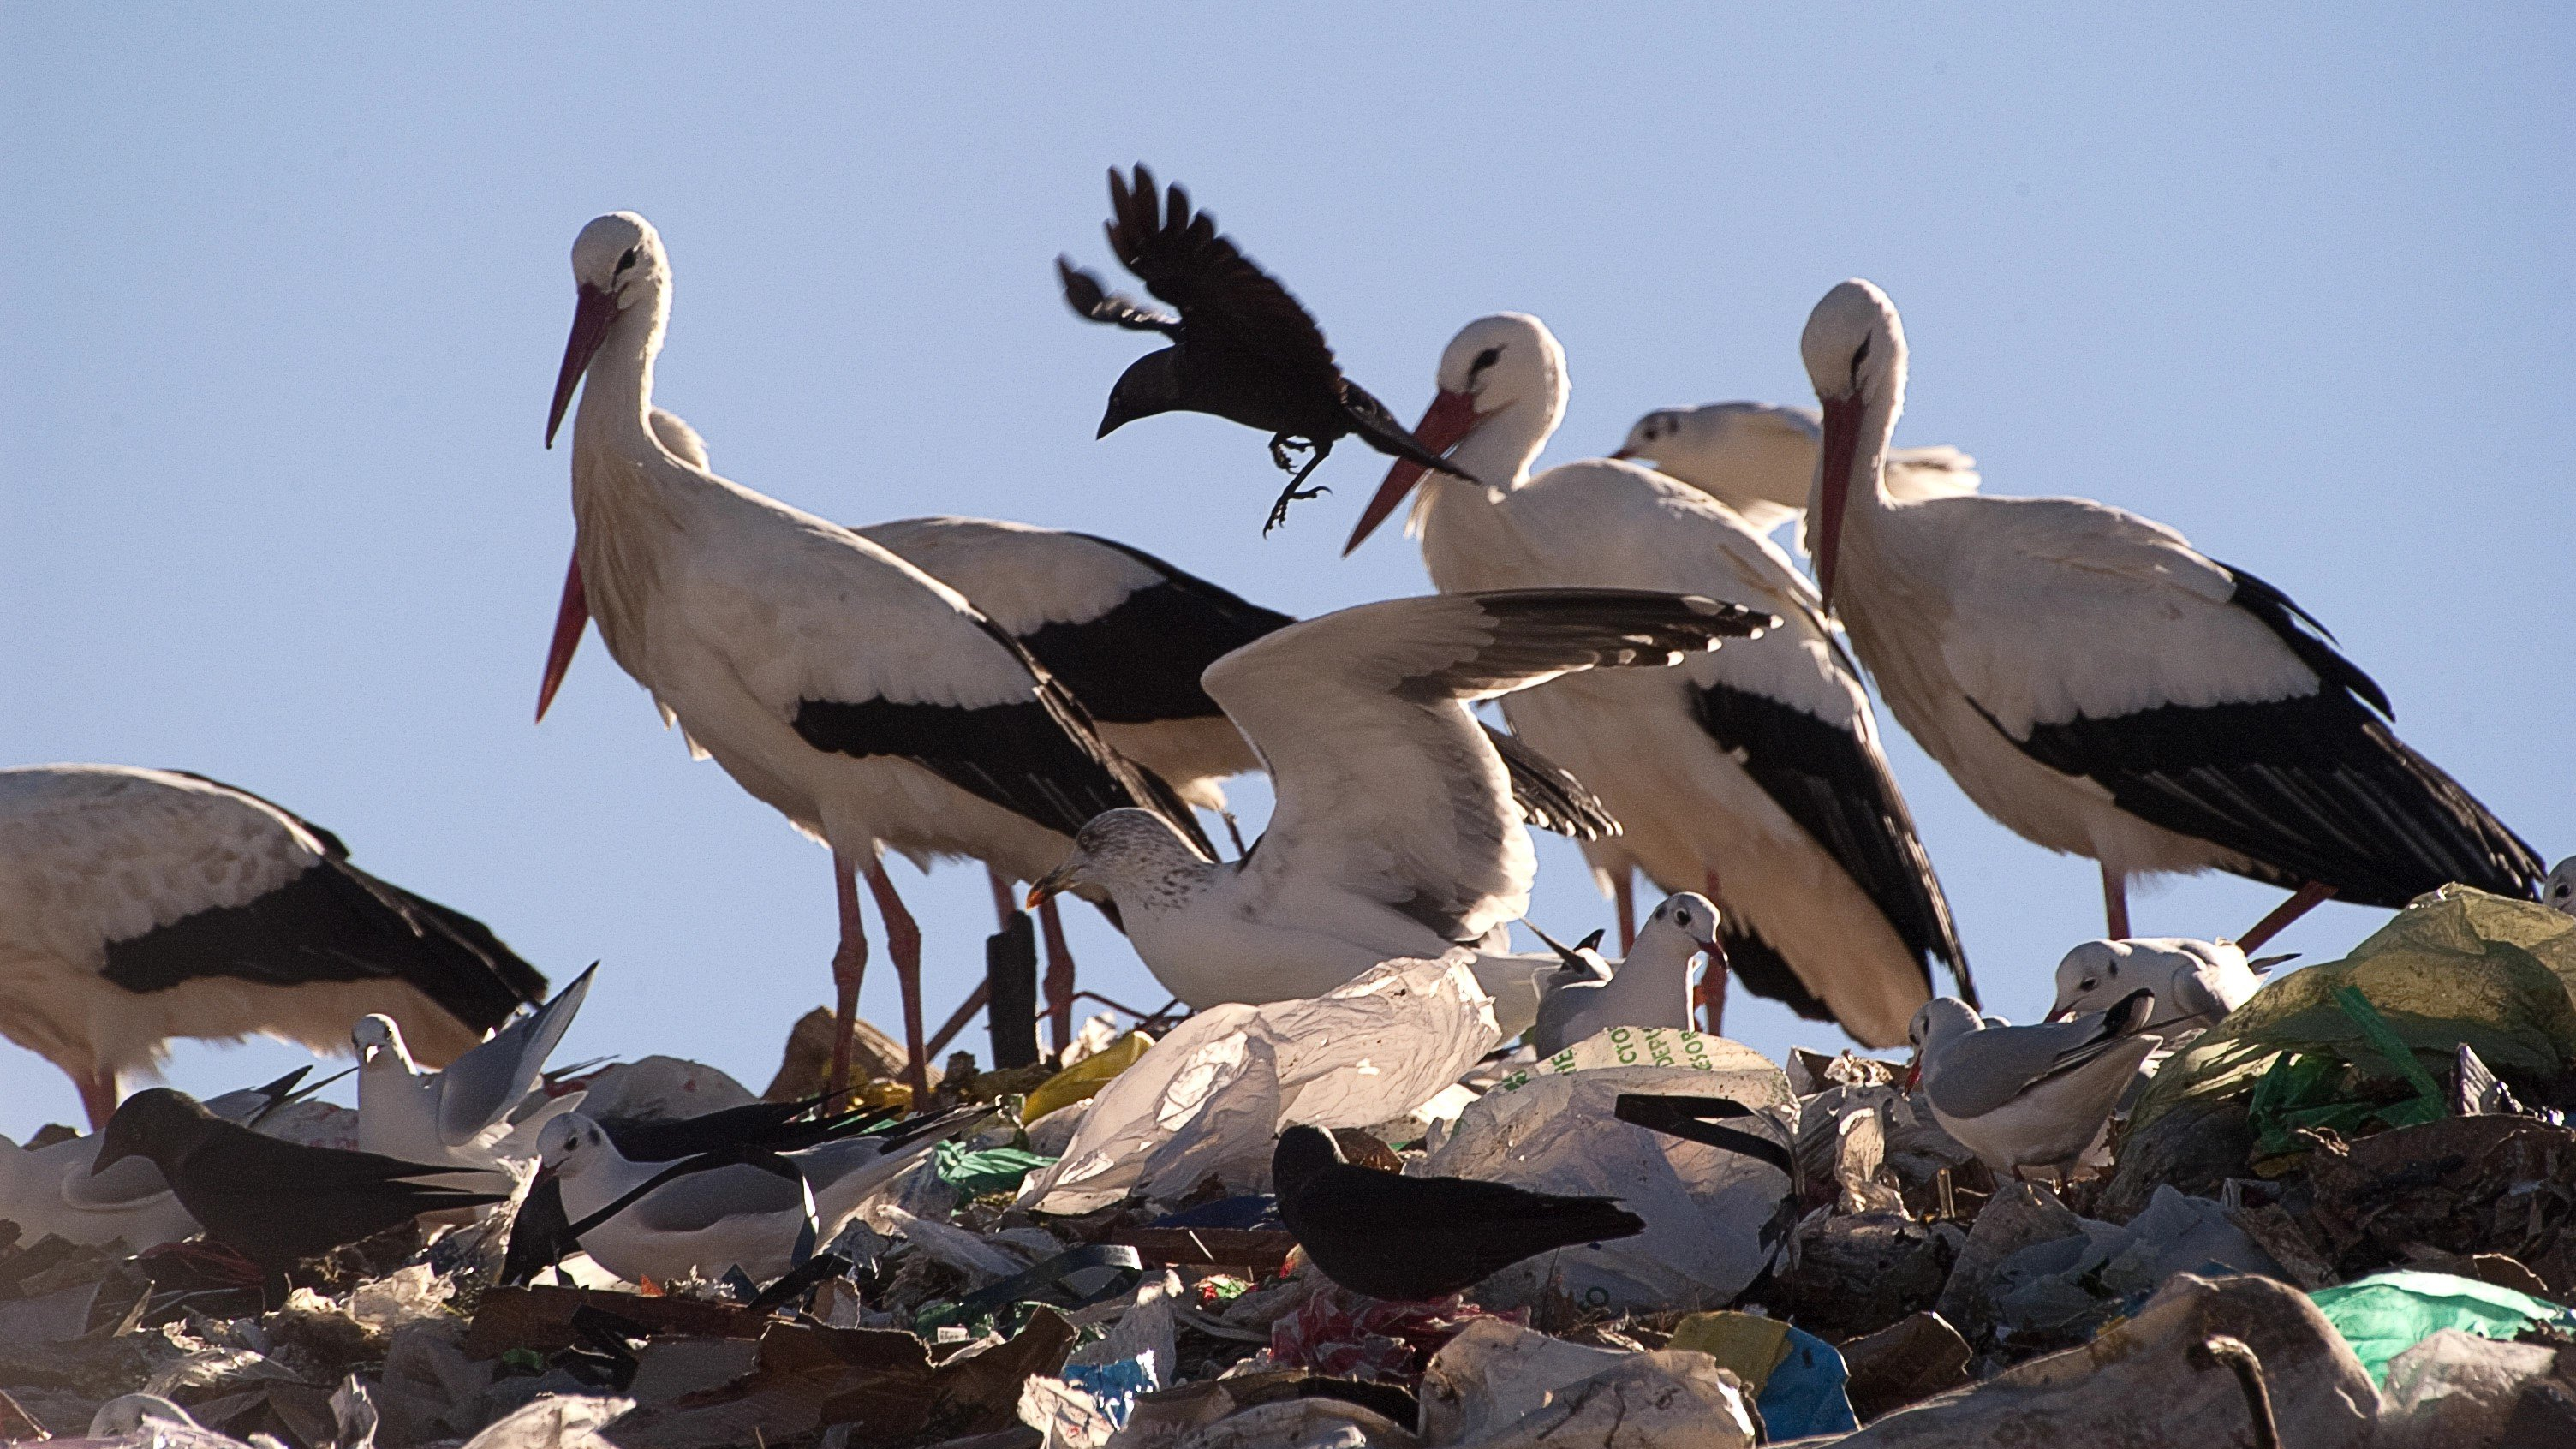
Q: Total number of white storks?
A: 5